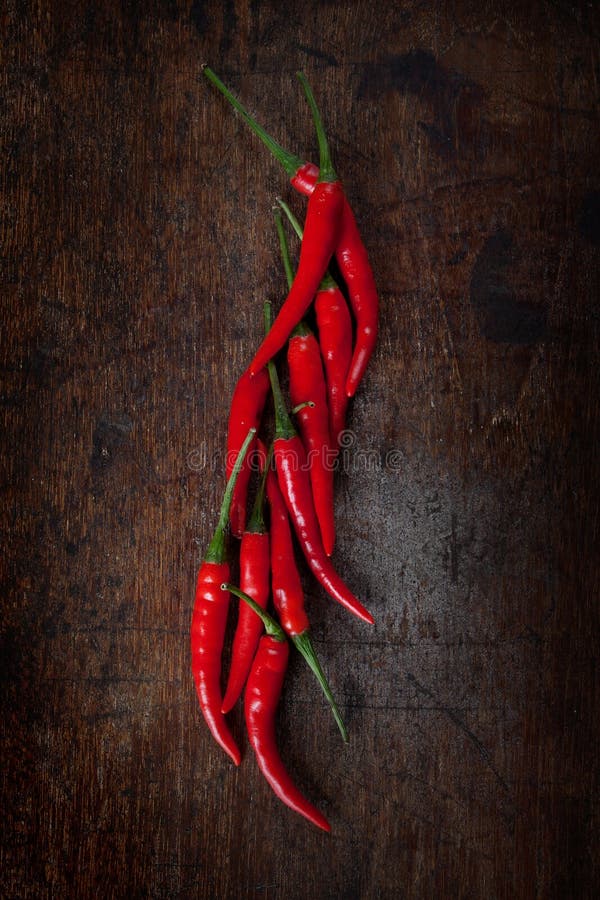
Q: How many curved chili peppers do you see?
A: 10